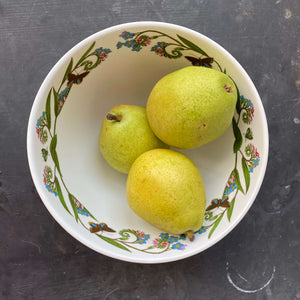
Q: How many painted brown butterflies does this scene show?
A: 4